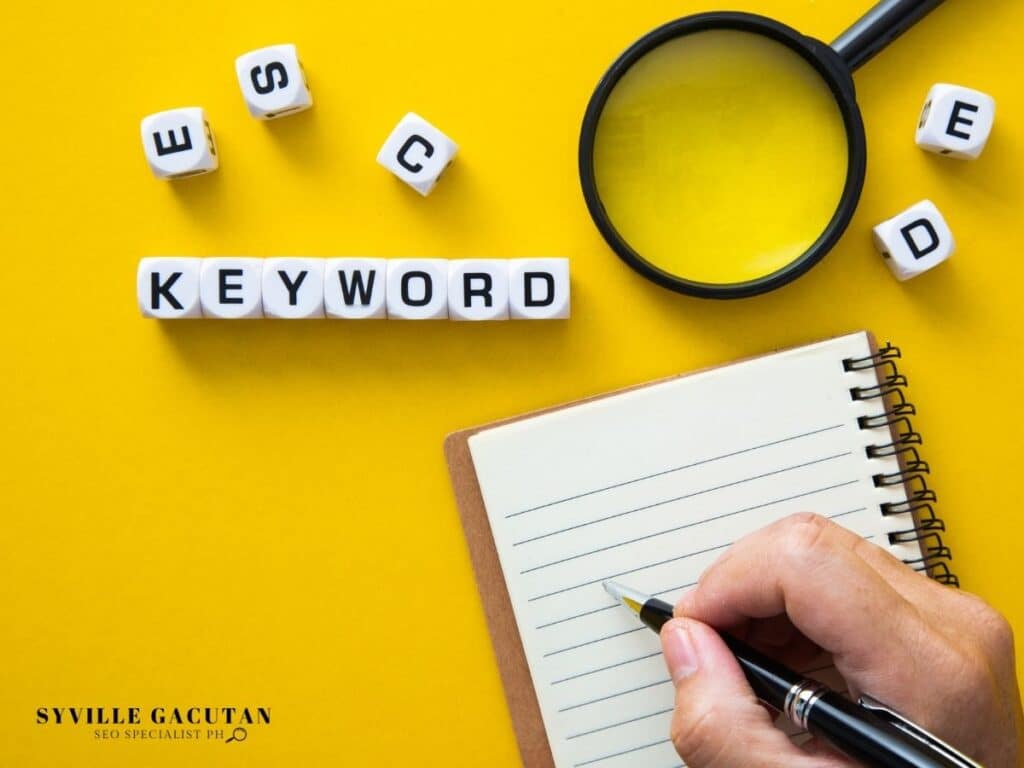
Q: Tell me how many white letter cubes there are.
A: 12